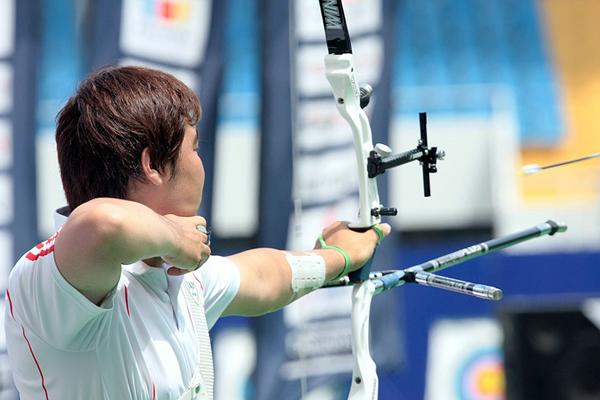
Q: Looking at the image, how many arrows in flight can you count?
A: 1